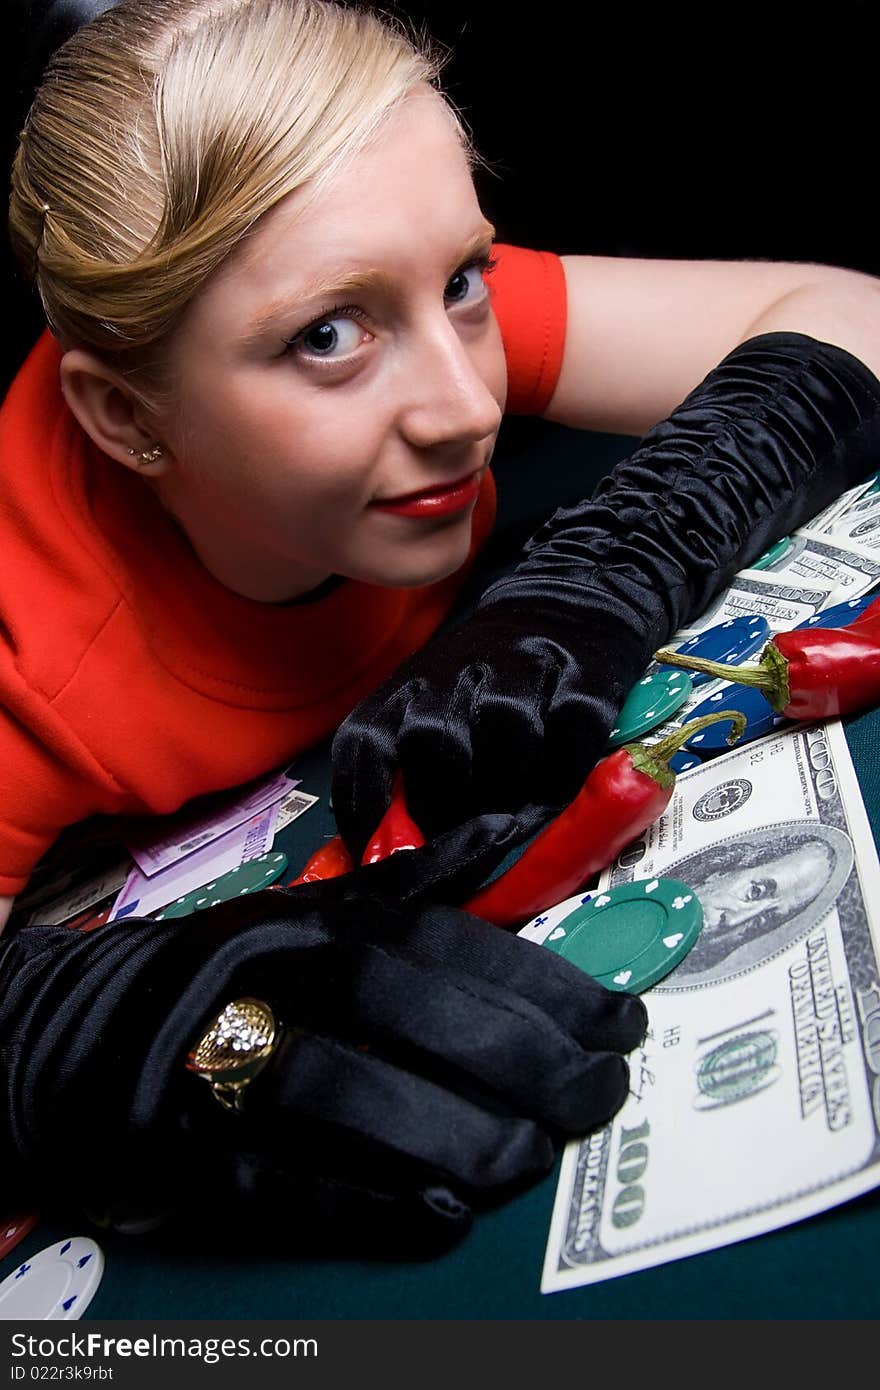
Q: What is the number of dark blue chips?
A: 5